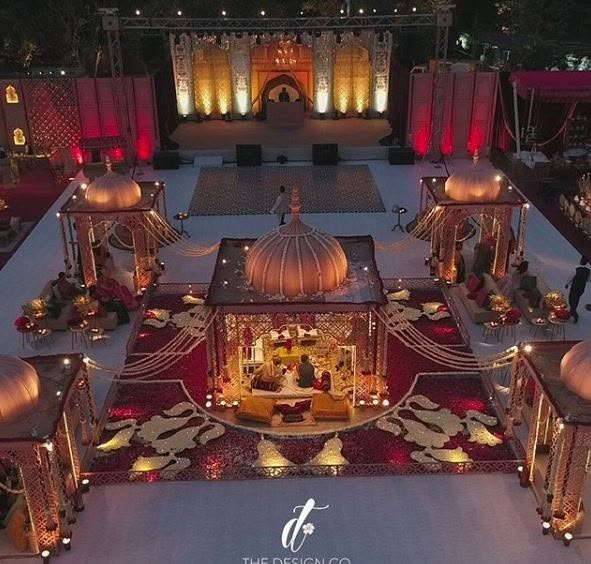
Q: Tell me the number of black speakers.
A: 4